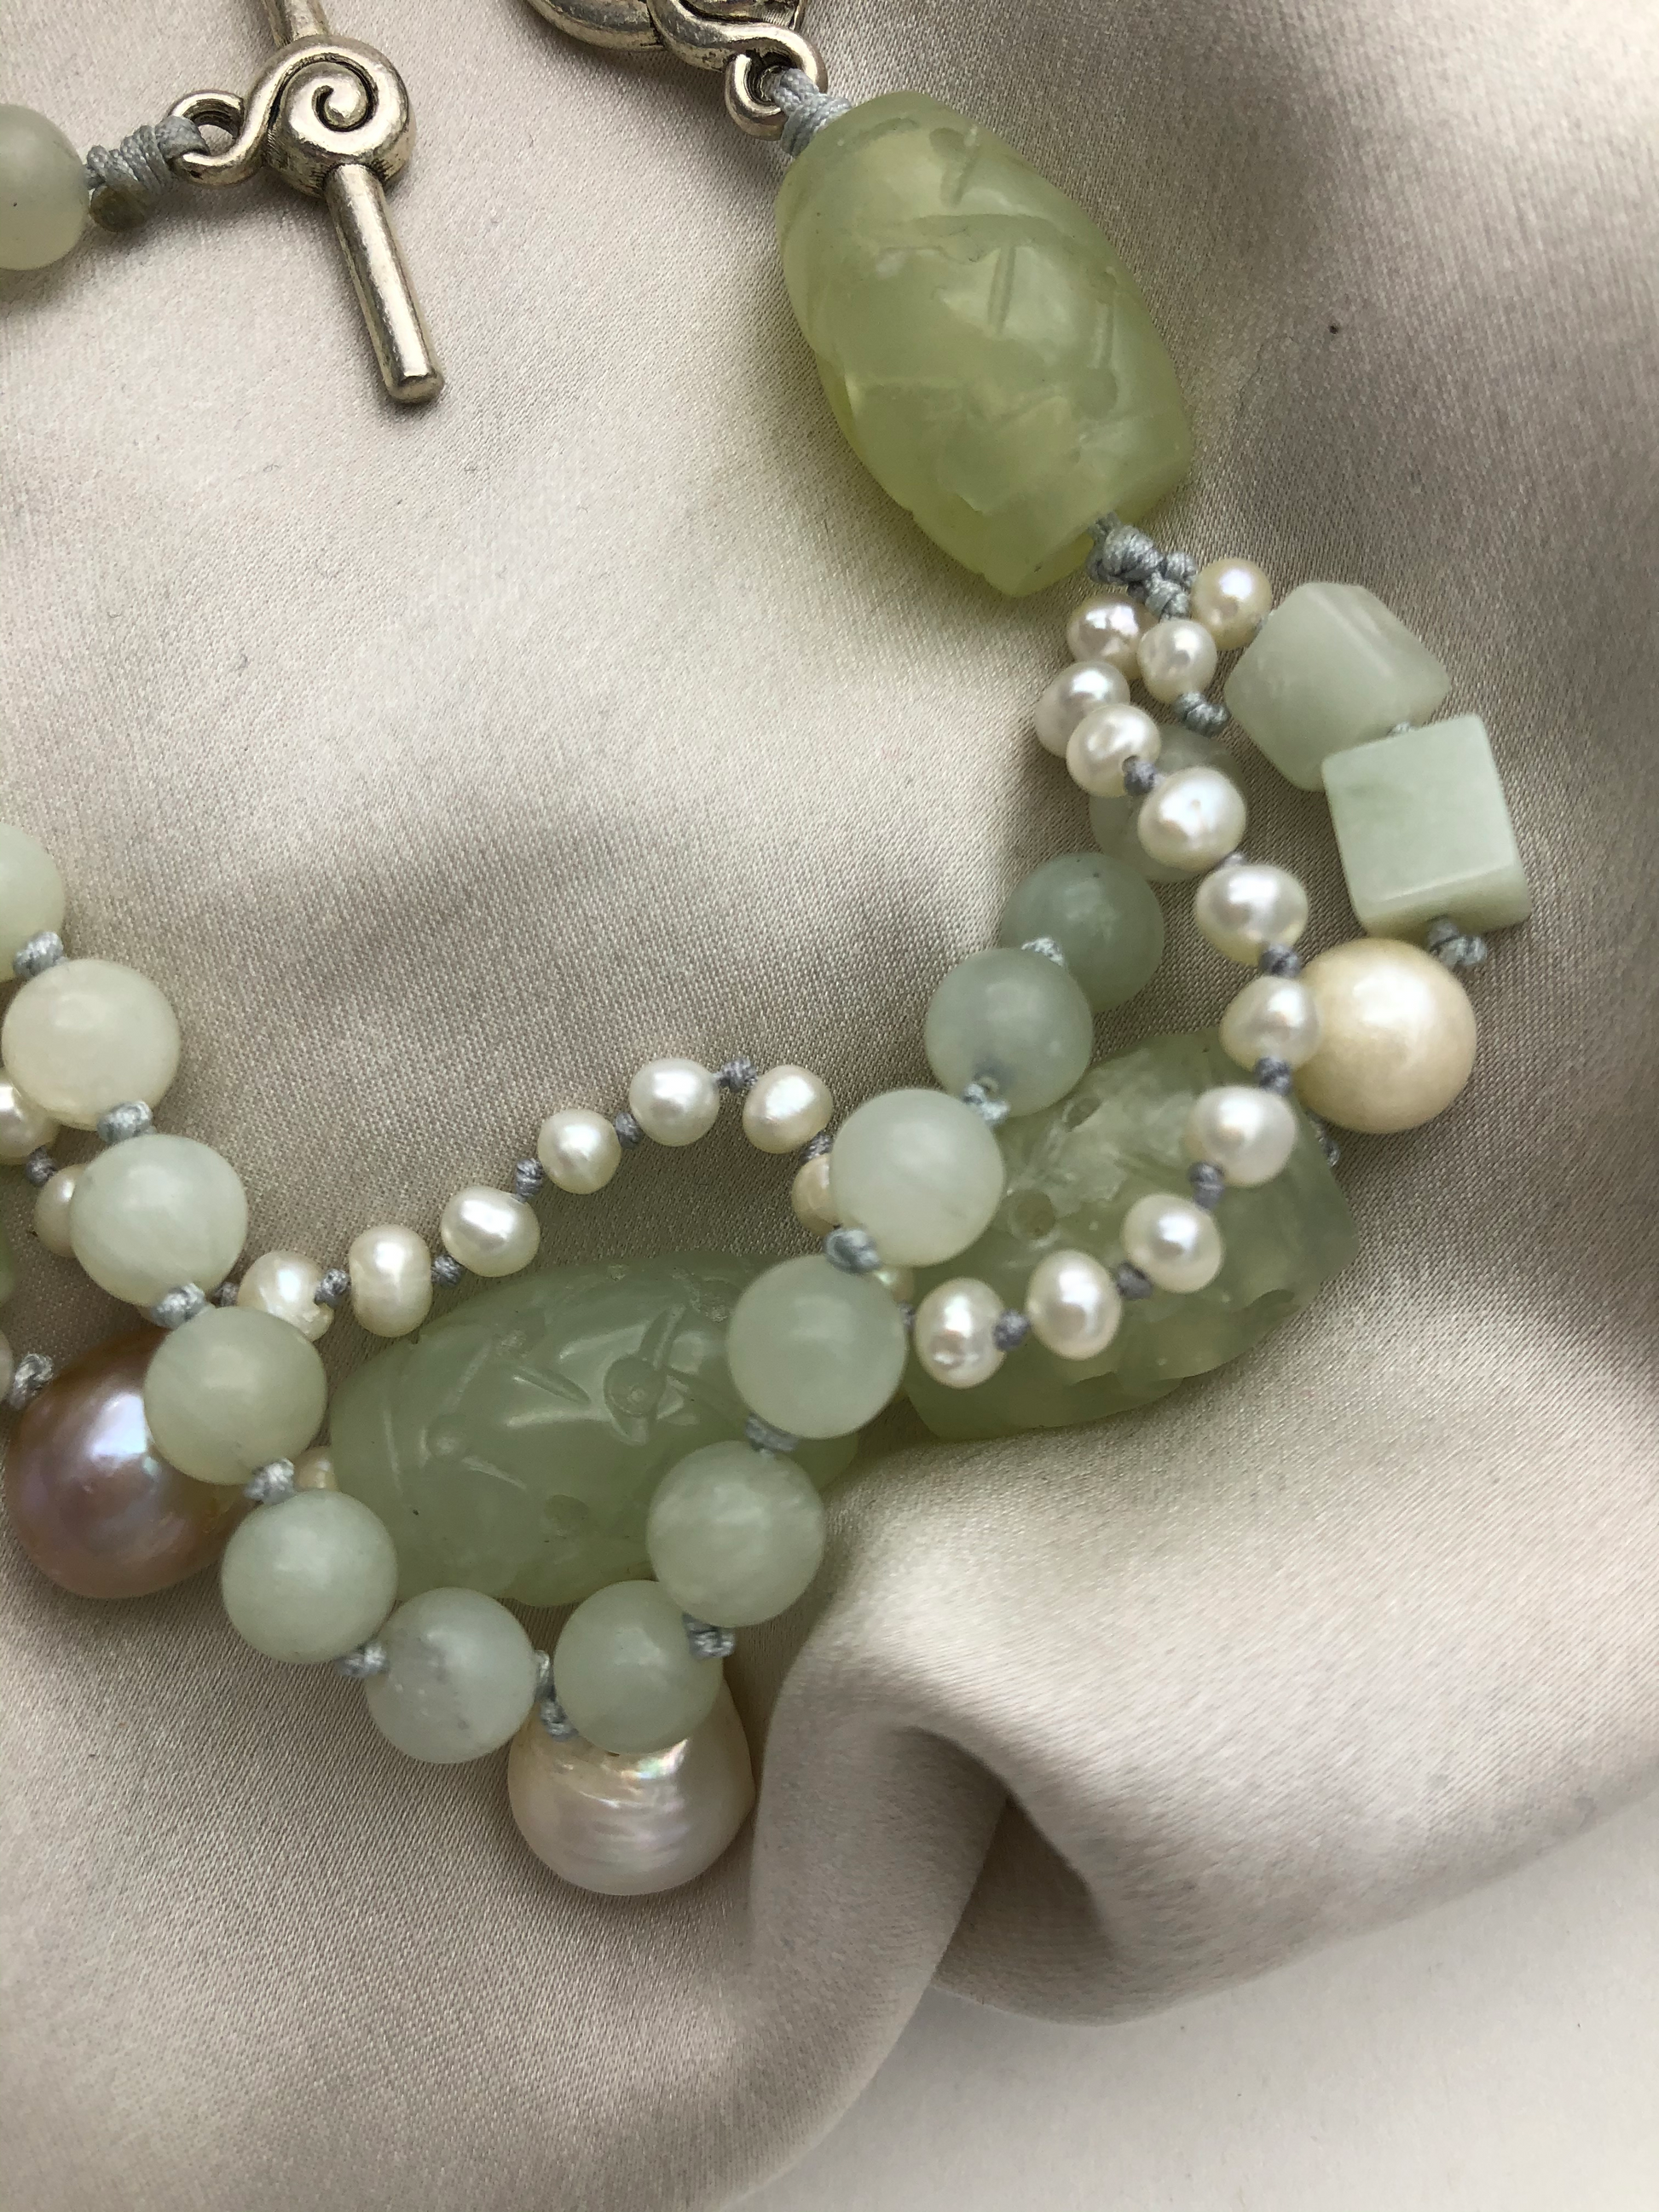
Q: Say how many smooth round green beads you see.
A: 14